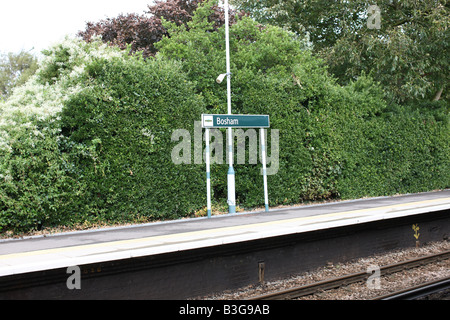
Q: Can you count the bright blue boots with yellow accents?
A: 0